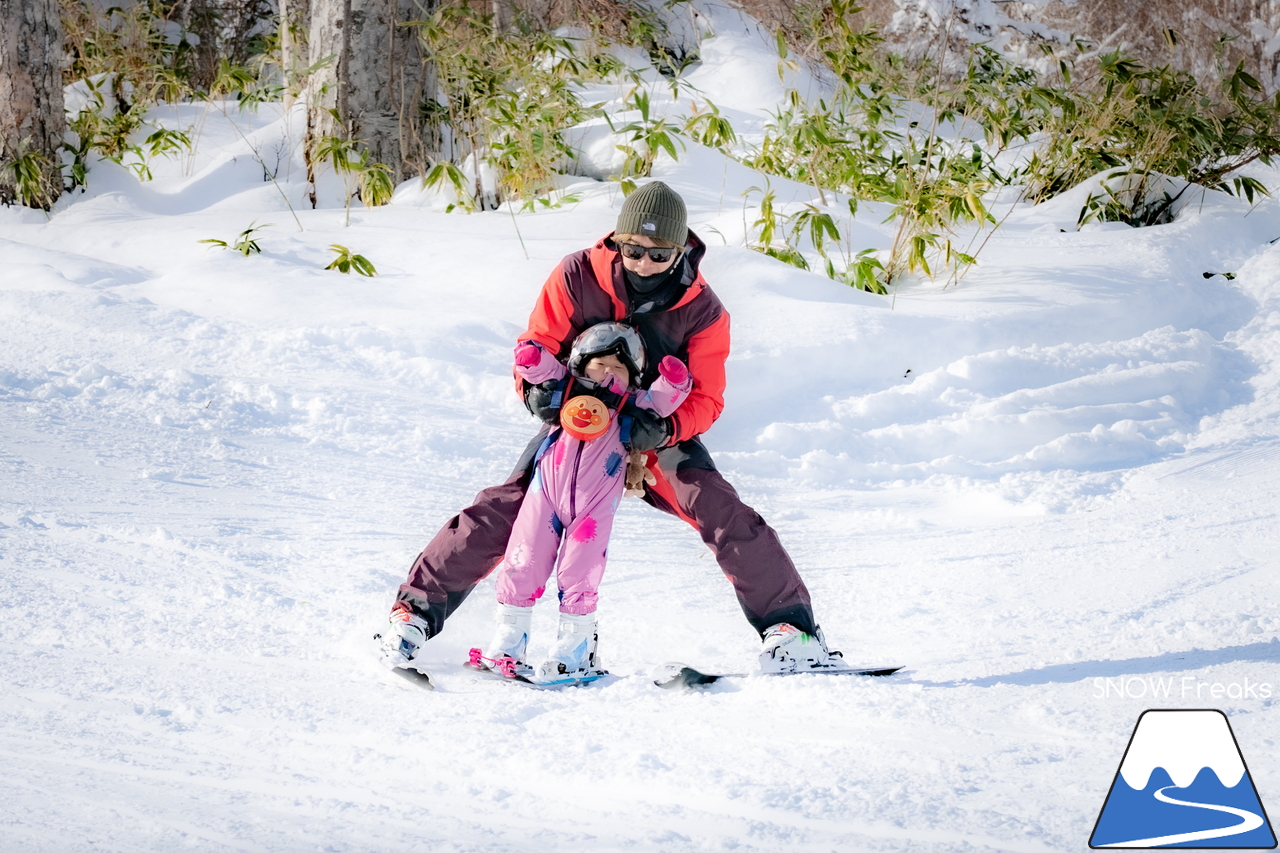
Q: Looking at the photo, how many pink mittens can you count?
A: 2